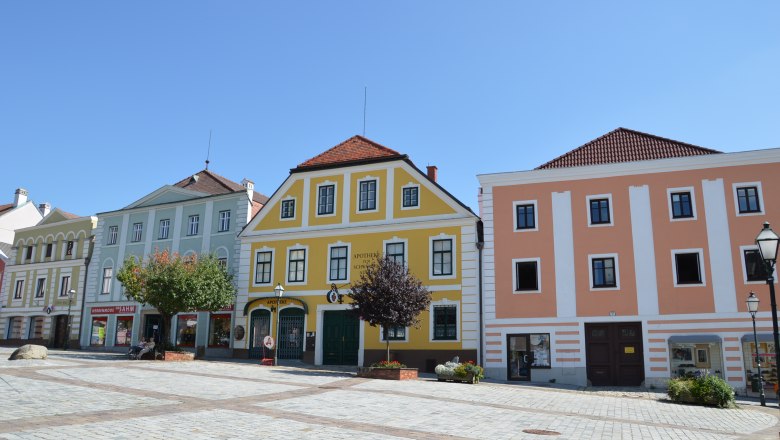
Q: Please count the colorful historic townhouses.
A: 4